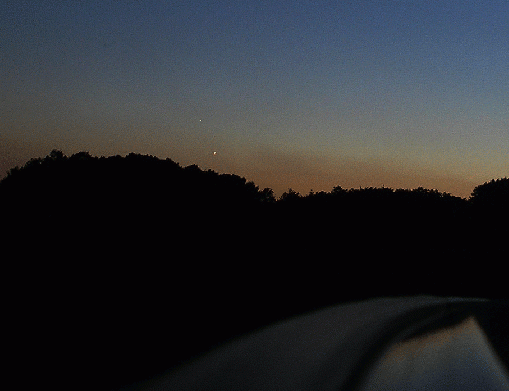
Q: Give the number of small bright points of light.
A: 2